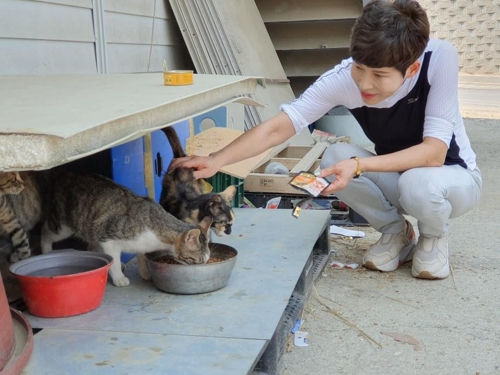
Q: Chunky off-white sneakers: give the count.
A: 2